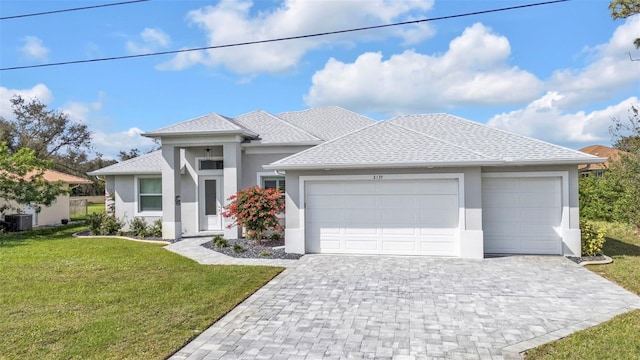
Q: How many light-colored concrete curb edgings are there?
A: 2